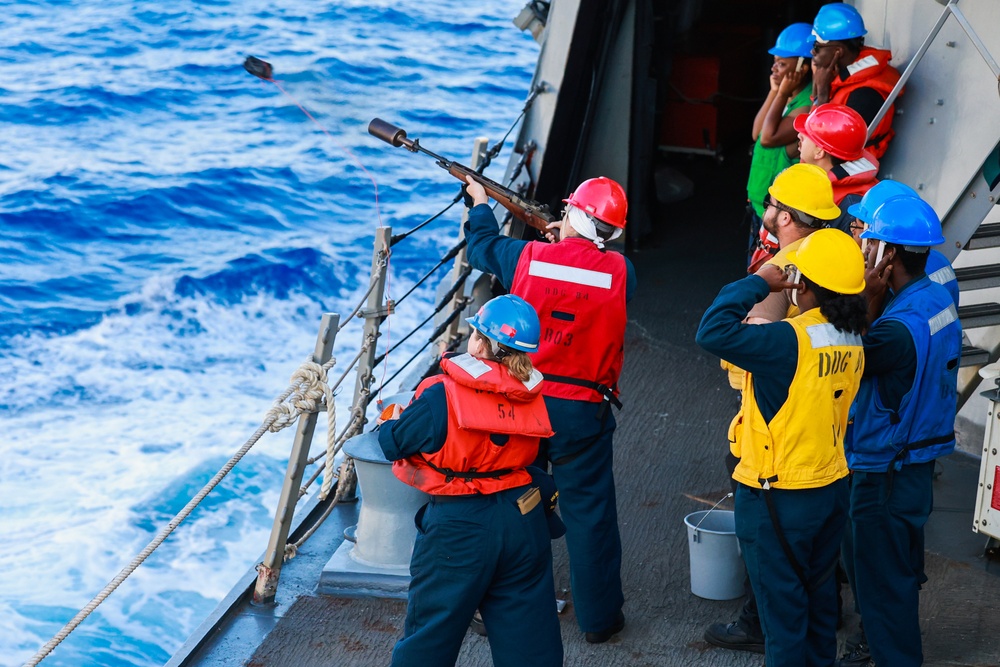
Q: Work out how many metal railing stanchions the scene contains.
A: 3